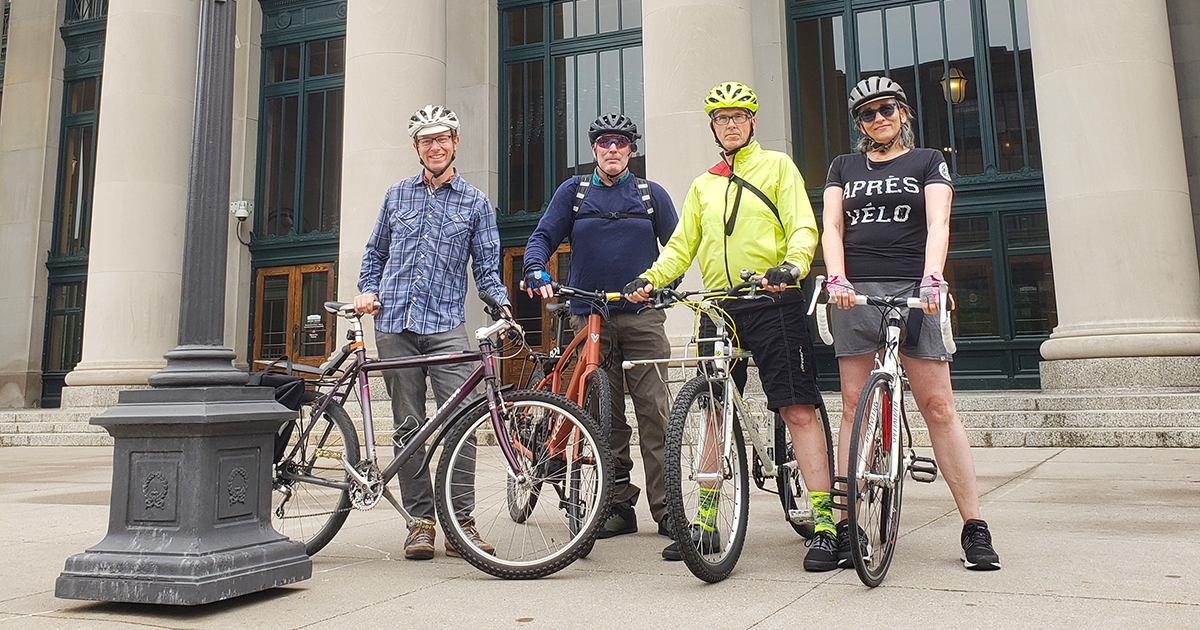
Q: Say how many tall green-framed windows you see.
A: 4